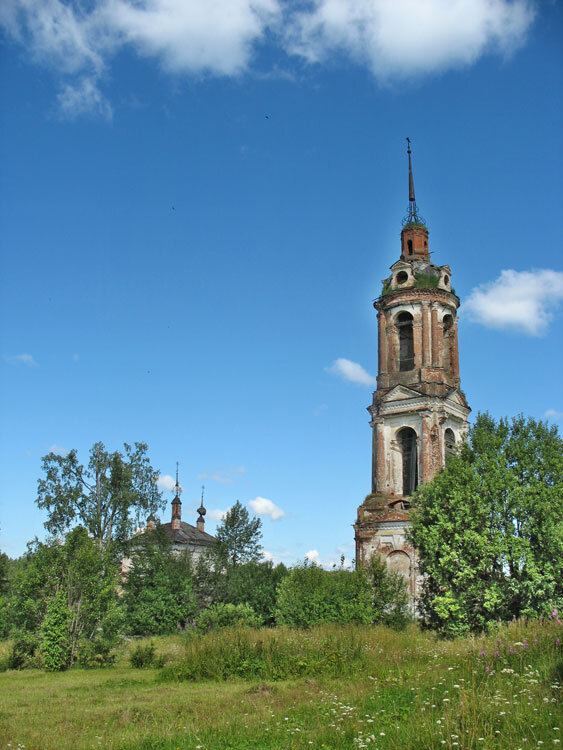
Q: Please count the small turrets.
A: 3